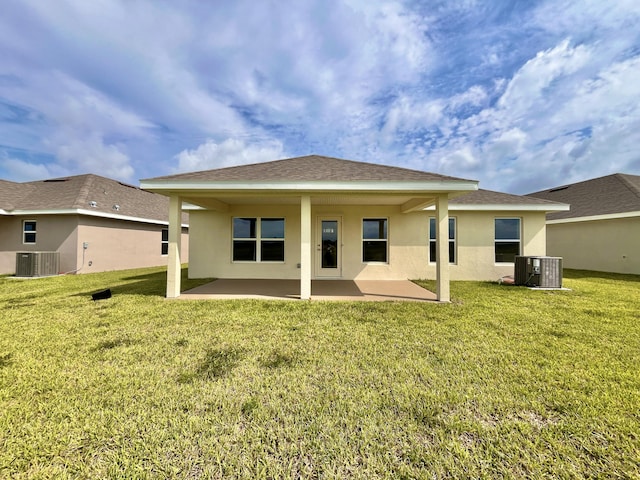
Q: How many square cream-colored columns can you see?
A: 3